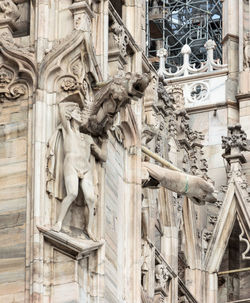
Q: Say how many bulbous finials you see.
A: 3